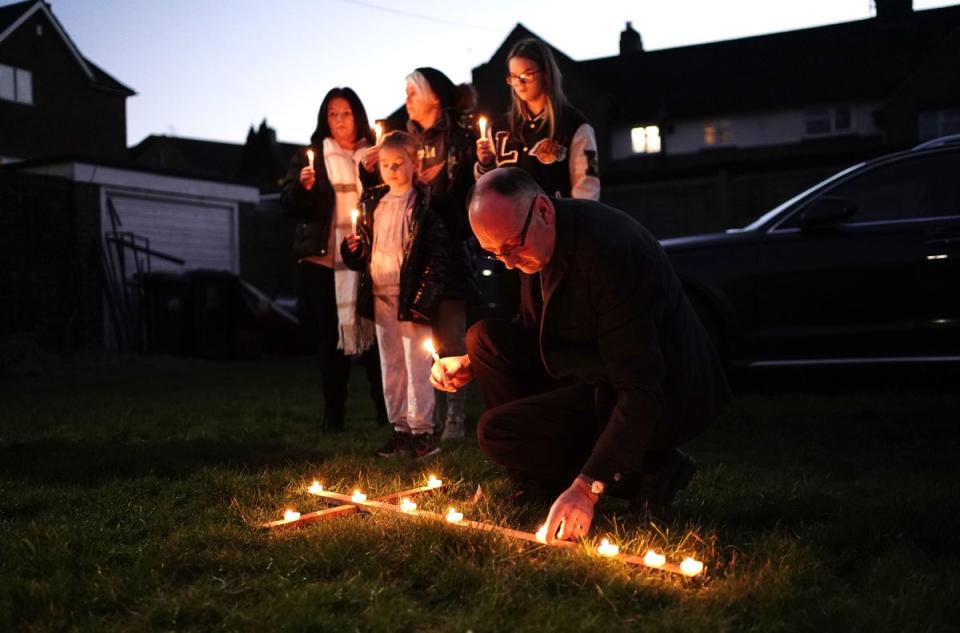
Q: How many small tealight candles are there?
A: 10